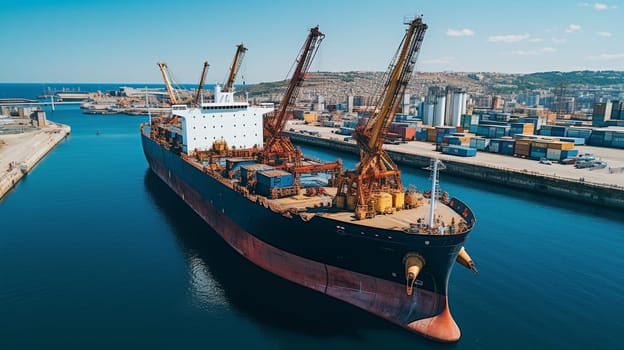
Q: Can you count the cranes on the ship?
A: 5